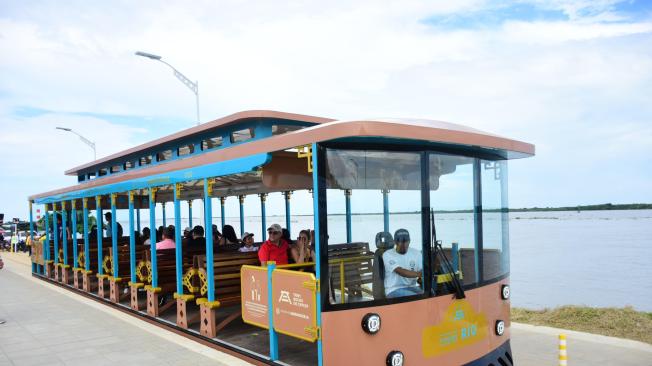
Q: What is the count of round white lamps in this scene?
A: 4